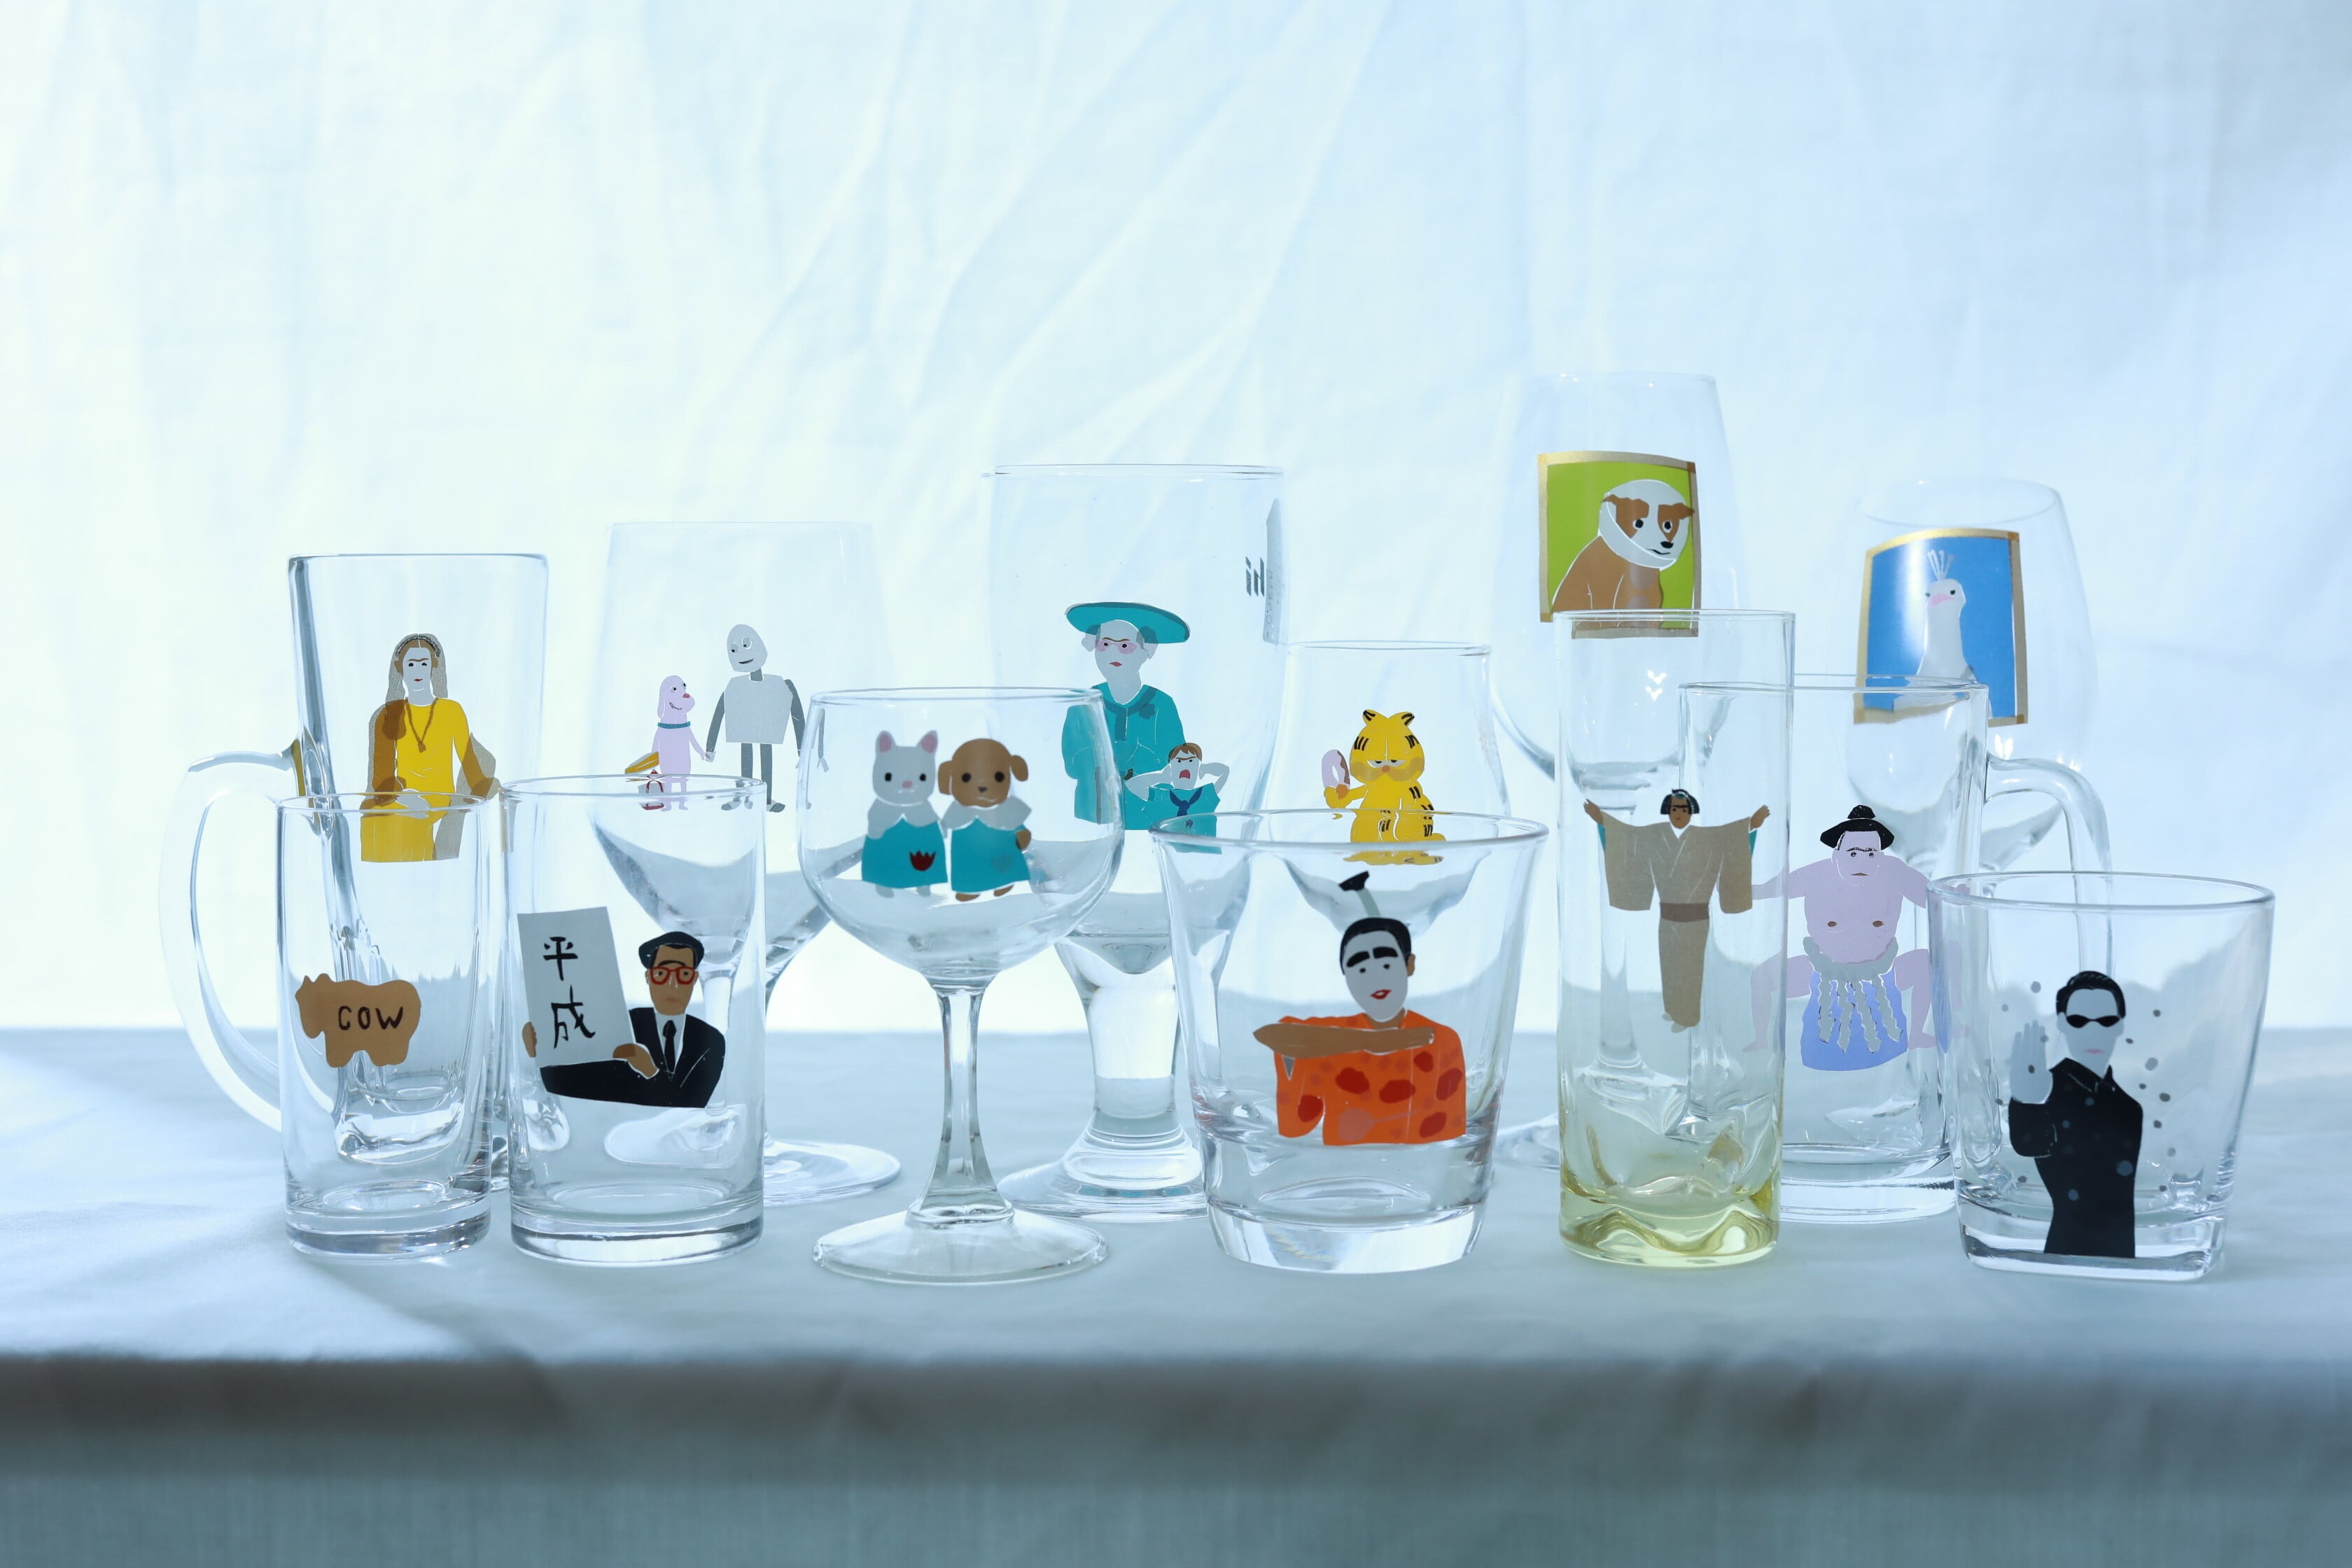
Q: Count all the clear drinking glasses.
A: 13